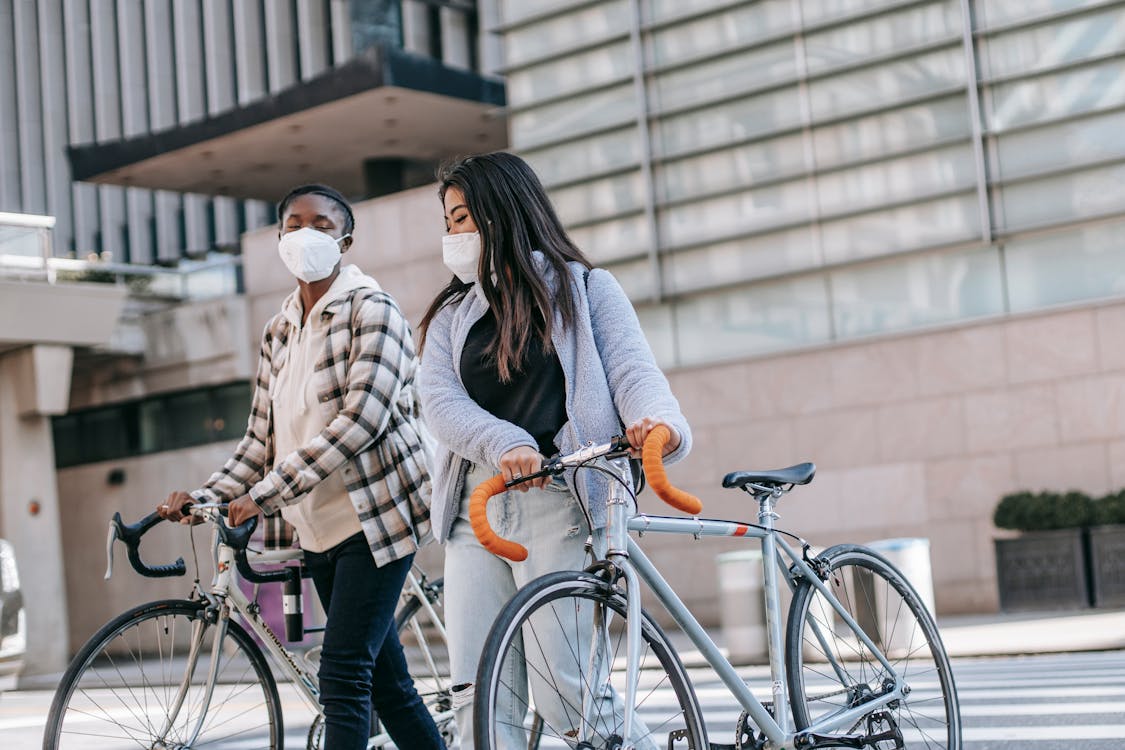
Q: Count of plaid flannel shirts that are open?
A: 1